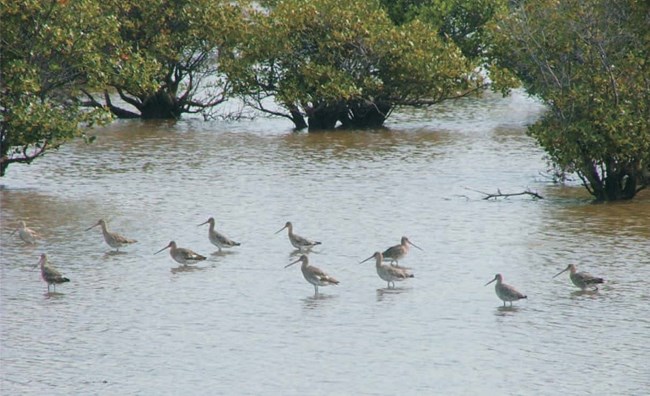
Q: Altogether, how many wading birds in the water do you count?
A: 11